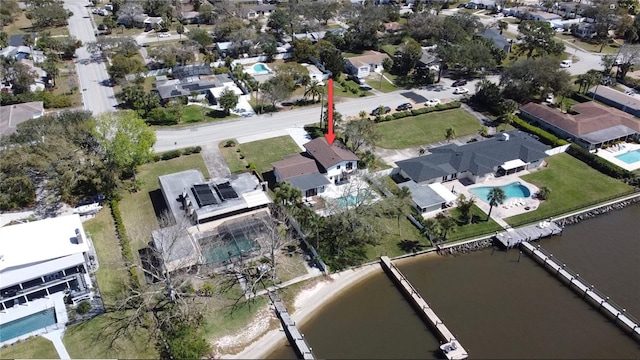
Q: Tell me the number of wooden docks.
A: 3